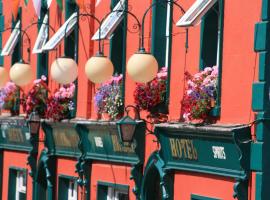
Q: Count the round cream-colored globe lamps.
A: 5